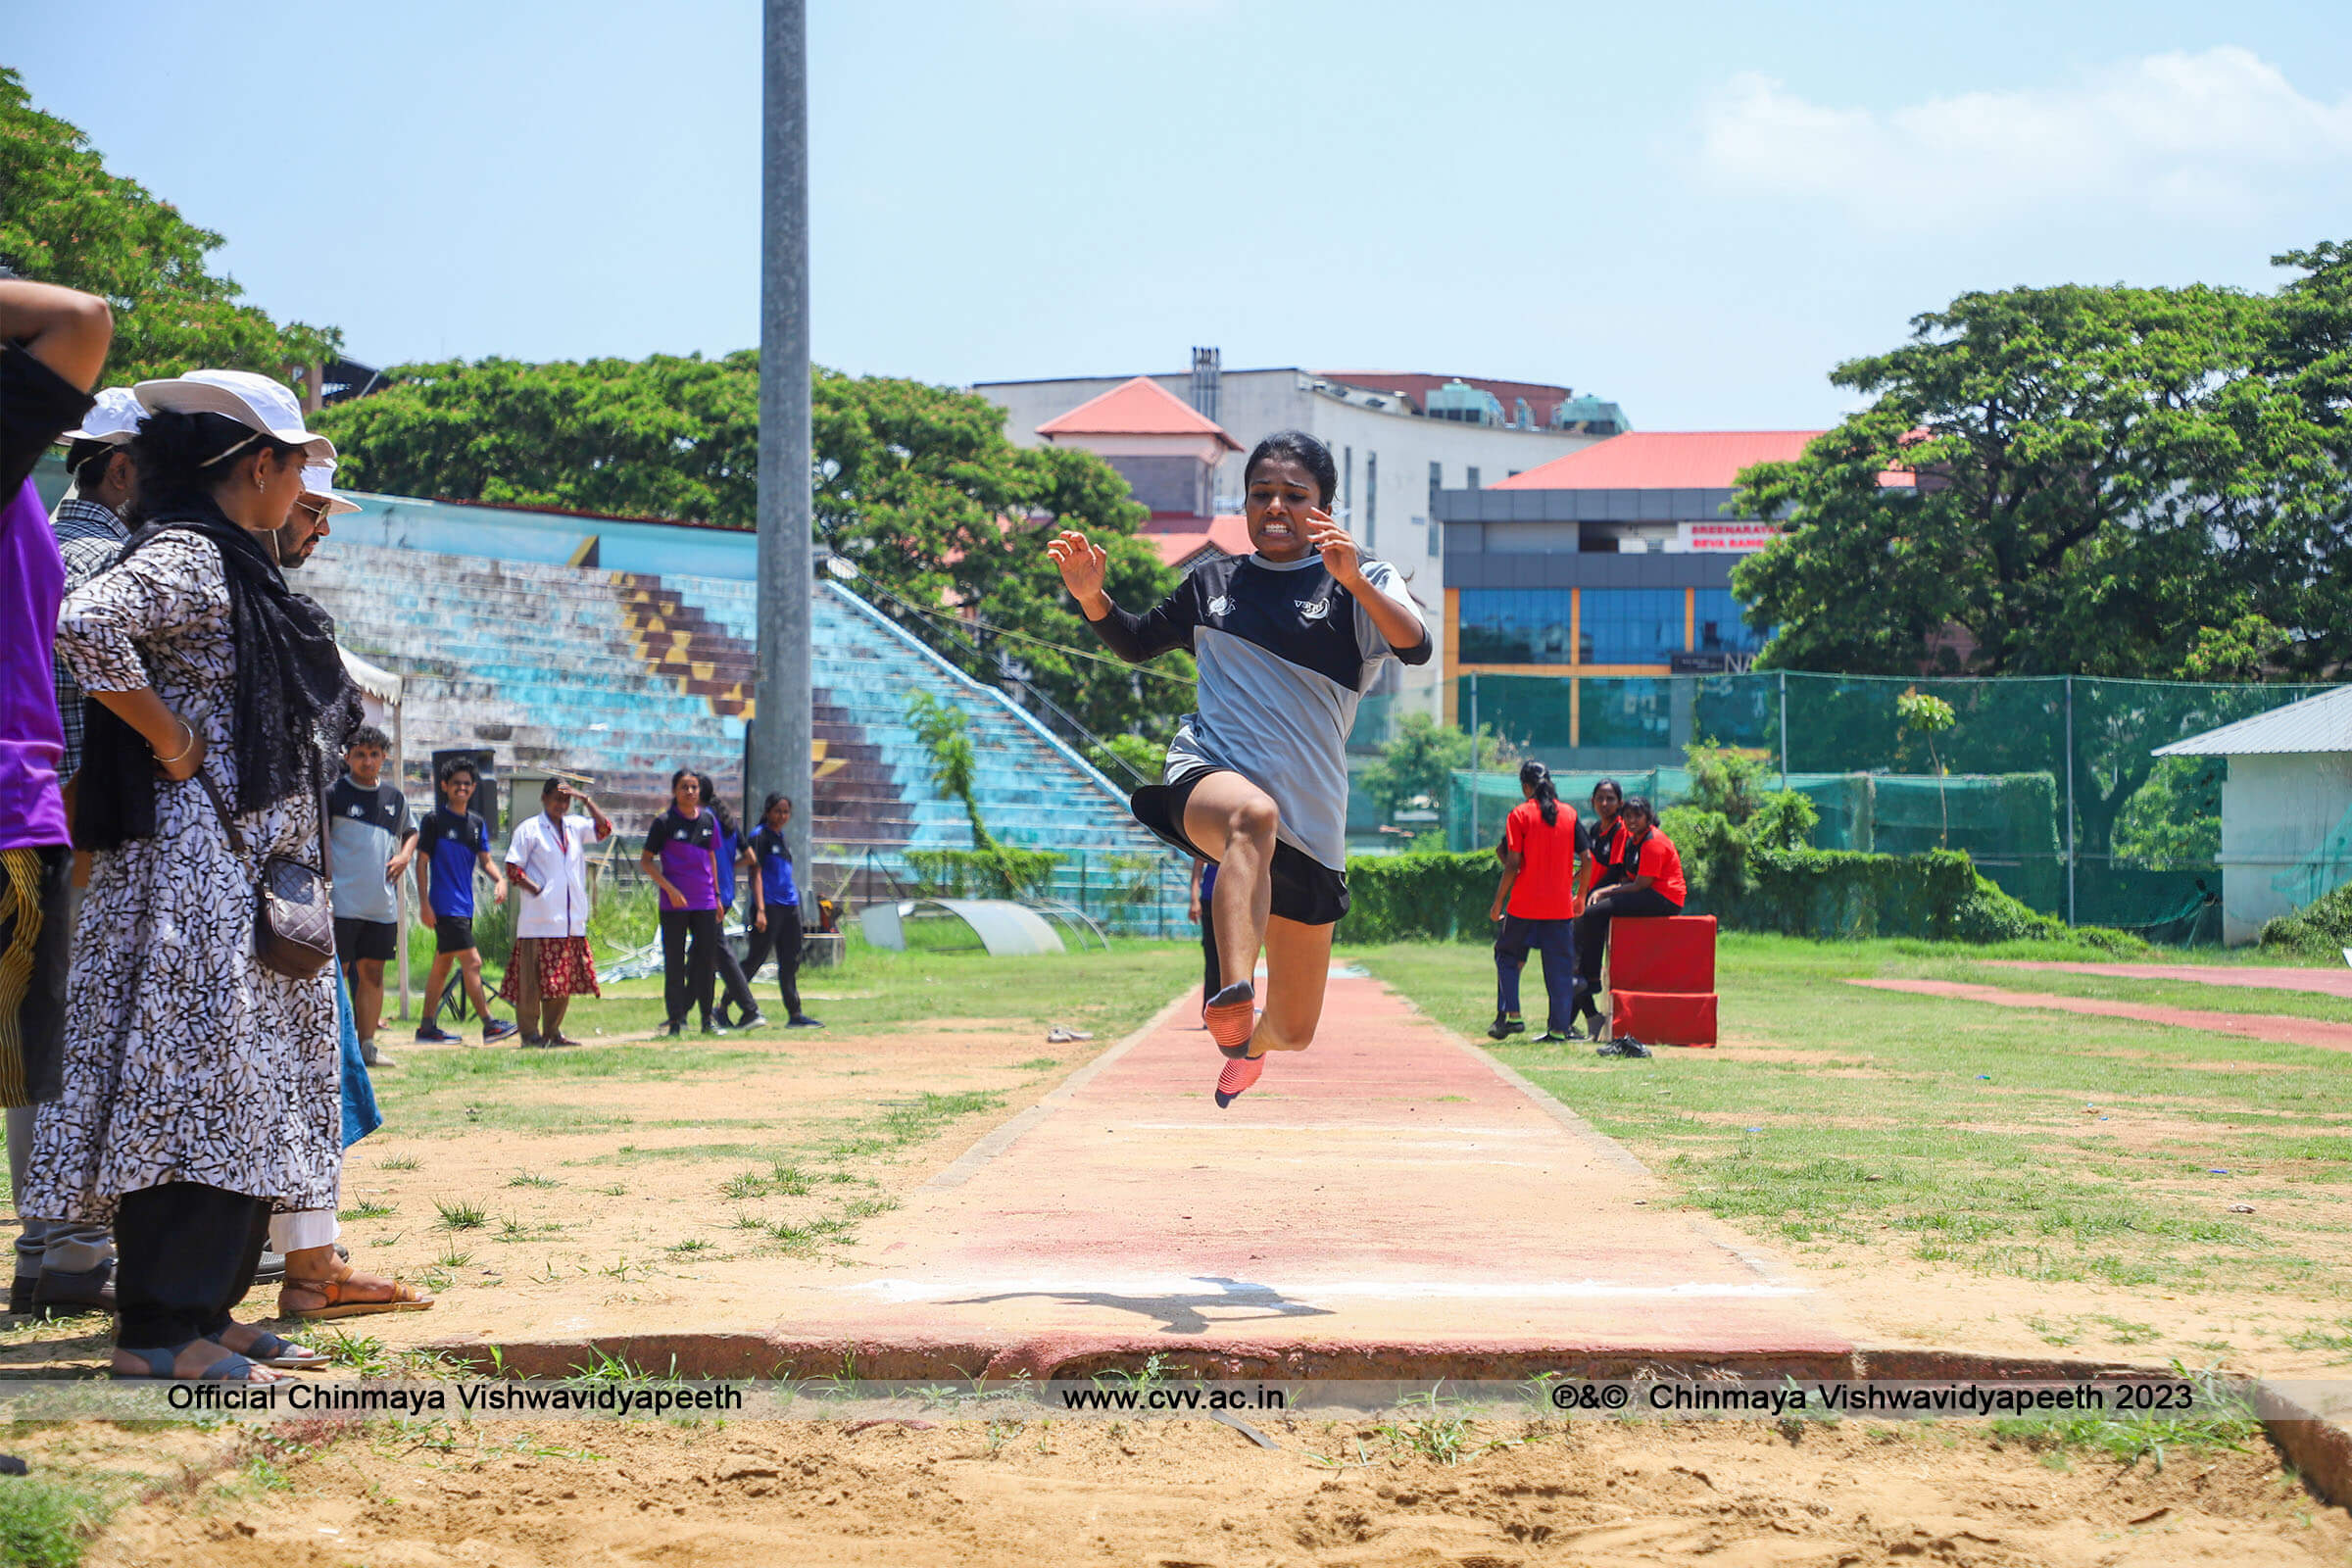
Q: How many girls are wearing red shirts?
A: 3